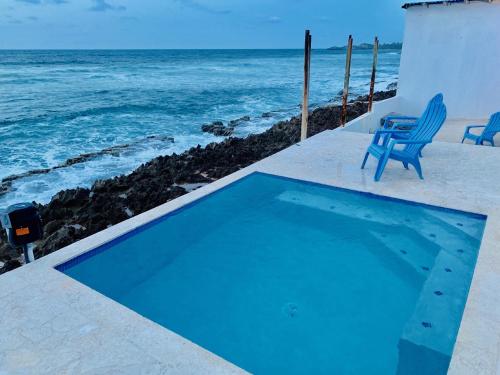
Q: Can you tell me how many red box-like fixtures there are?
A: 0